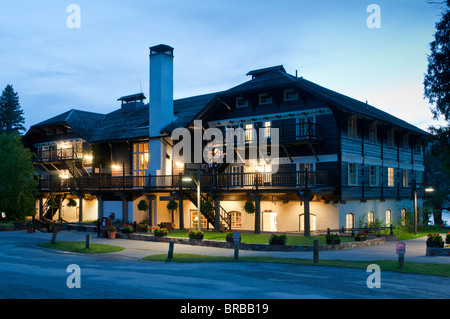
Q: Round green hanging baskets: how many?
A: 6